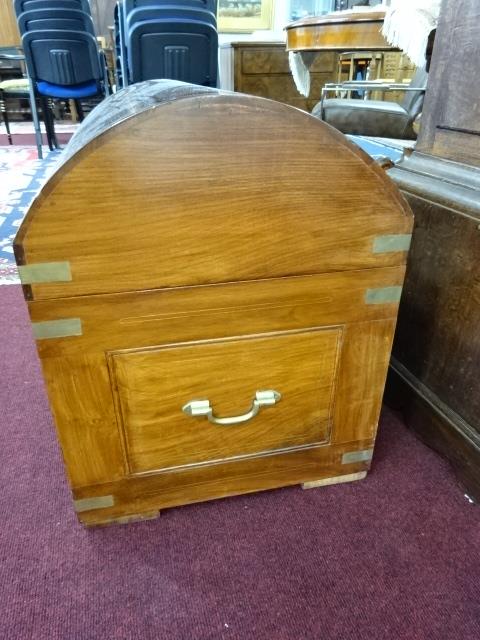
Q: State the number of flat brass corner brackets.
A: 6